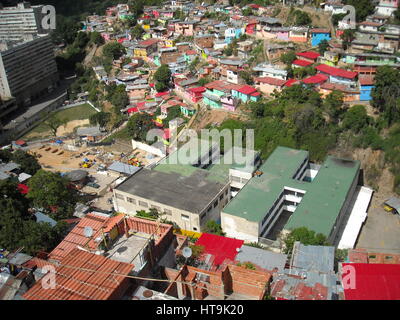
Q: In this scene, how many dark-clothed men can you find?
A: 0